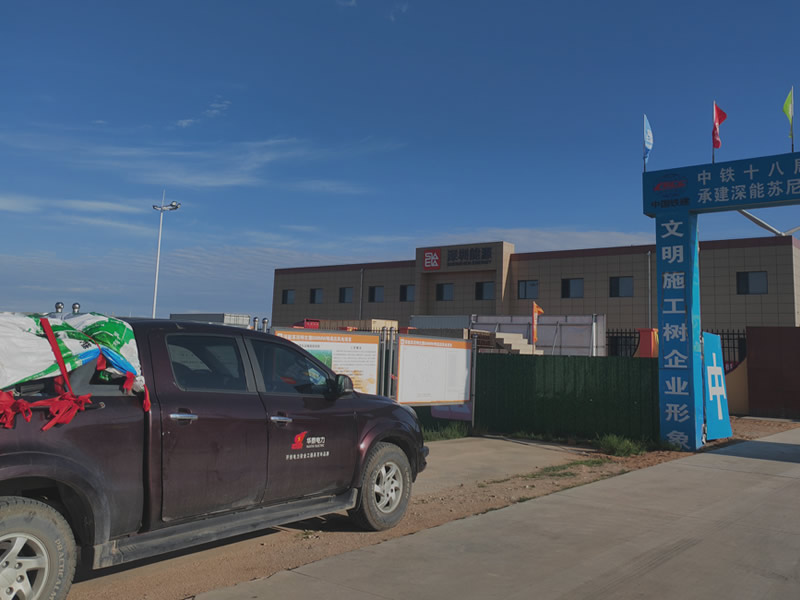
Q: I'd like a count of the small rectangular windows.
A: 11